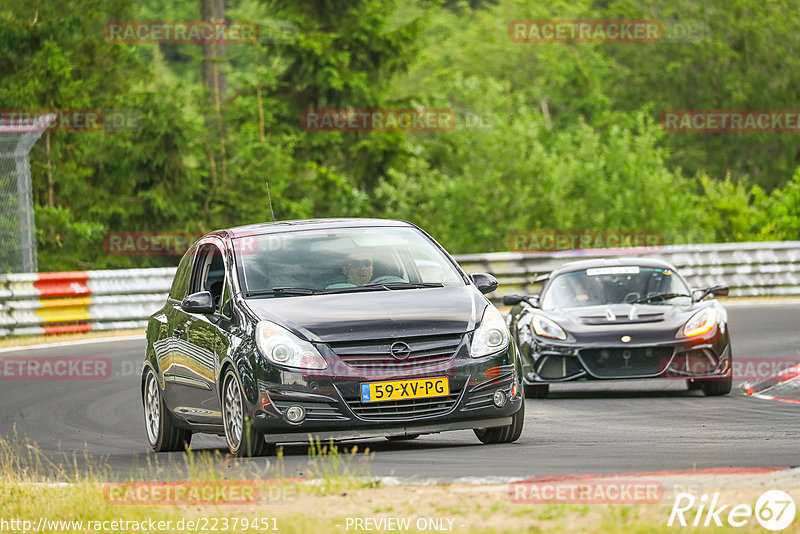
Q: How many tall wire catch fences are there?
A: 1